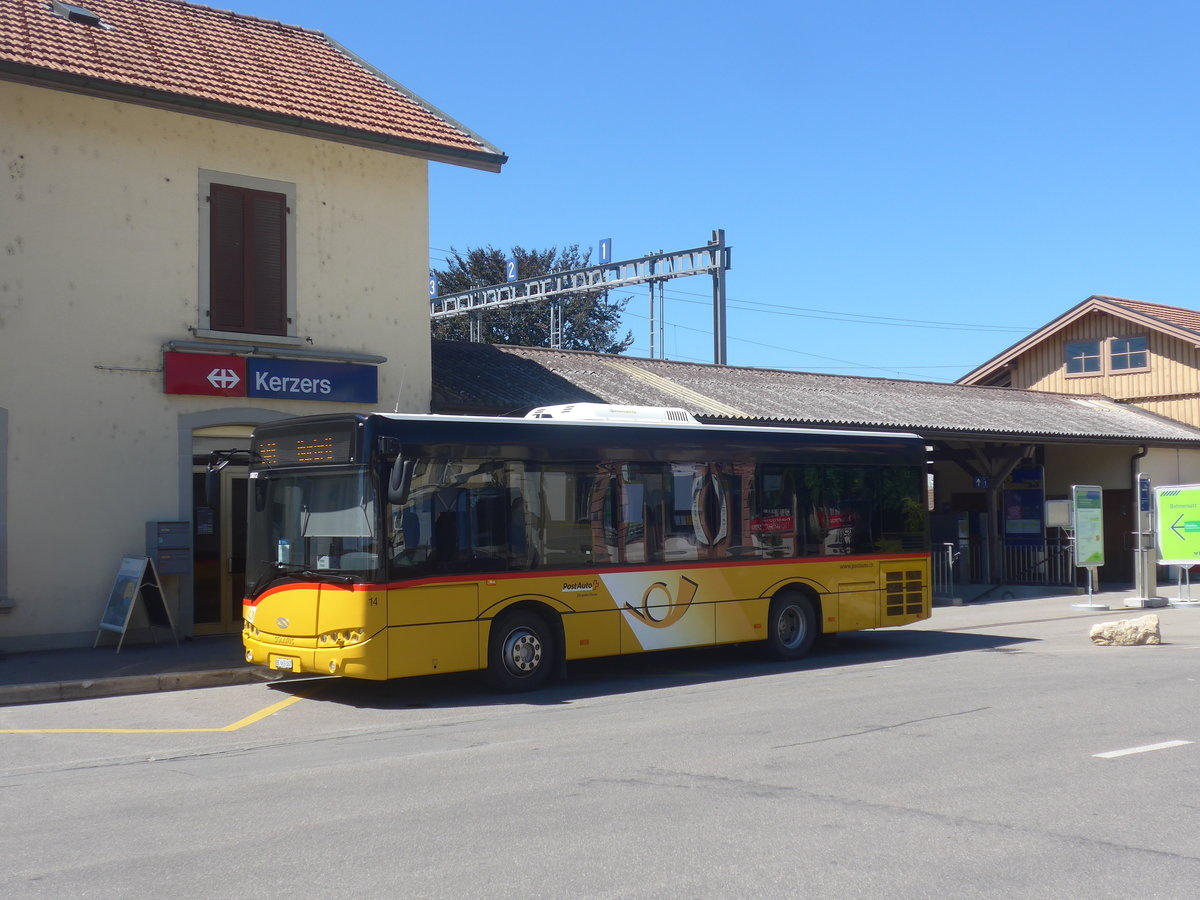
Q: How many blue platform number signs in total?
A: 3